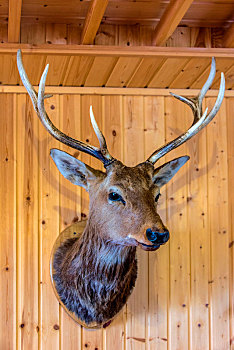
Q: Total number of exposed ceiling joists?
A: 4